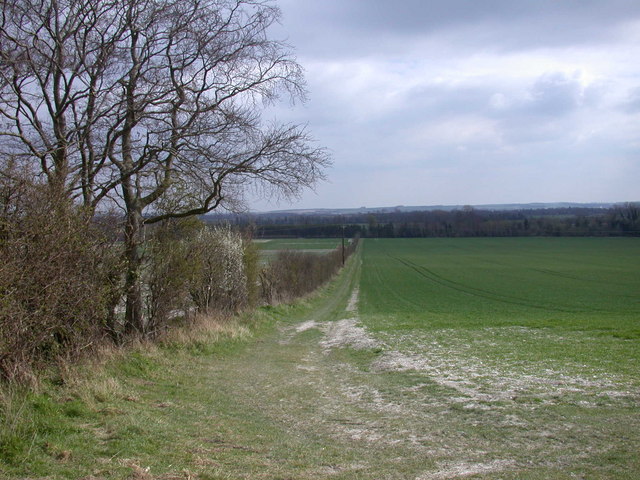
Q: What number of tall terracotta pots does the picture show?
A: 0